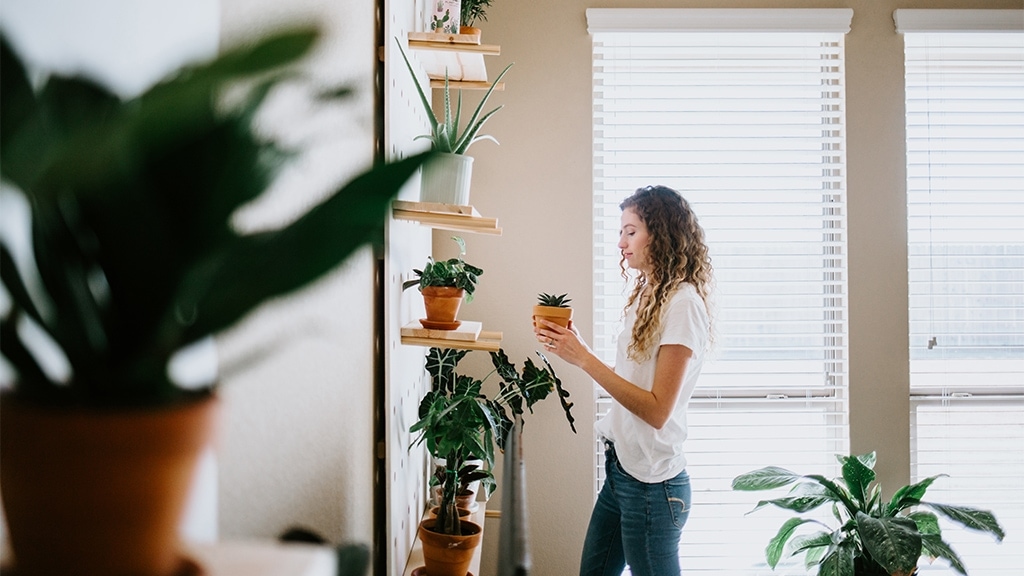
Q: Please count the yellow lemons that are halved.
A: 0